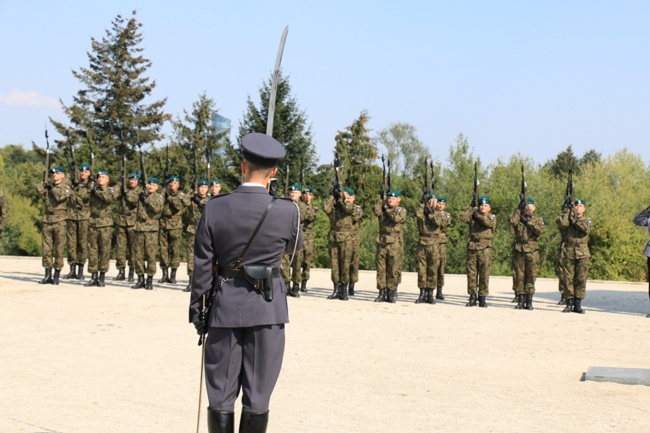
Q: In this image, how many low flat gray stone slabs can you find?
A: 1